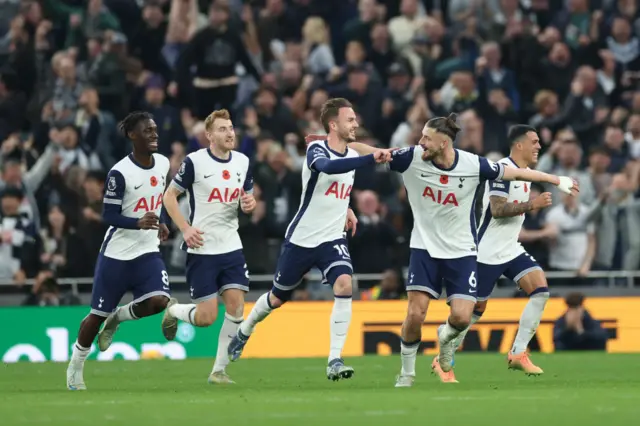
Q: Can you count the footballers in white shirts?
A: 5